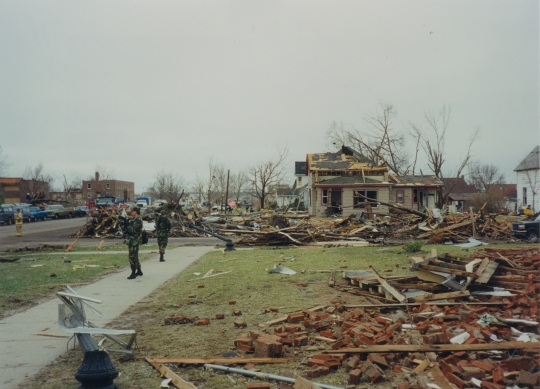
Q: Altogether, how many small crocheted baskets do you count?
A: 0